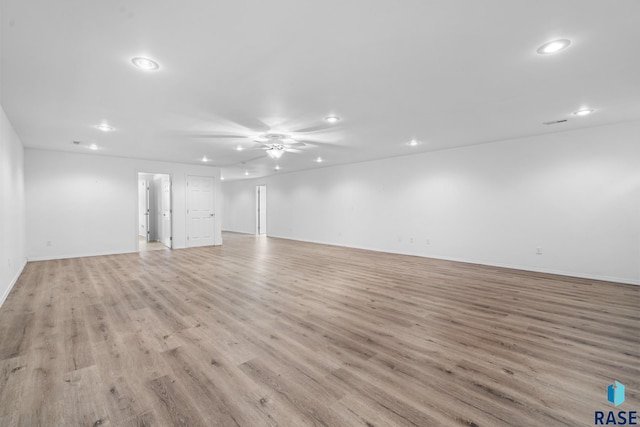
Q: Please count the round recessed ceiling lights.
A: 13